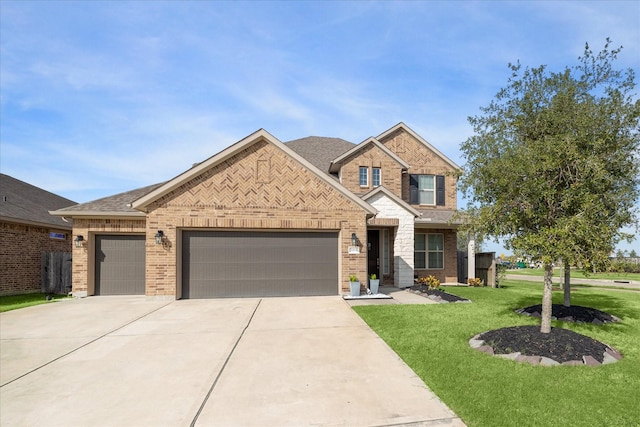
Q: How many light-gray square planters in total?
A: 2